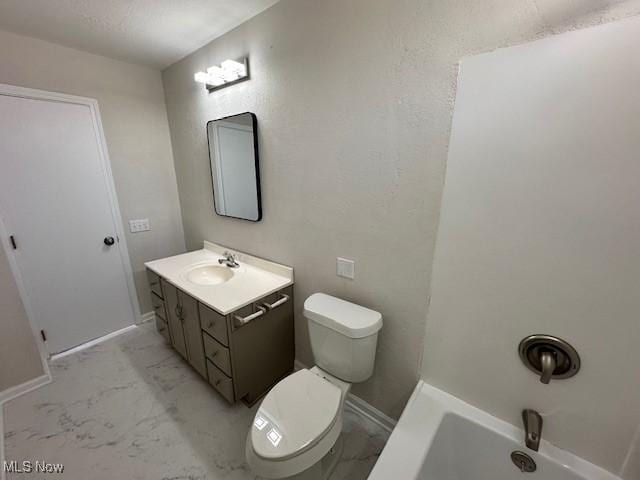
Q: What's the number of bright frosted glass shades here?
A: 3